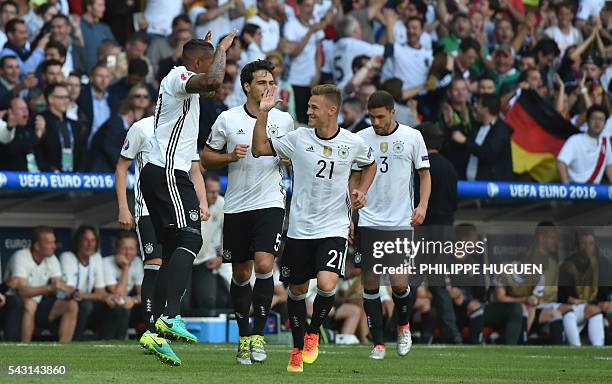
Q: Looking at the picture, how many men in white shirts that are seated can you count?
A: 3